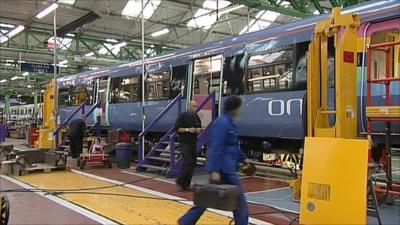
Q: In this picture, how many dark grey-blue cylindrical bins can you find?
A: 1